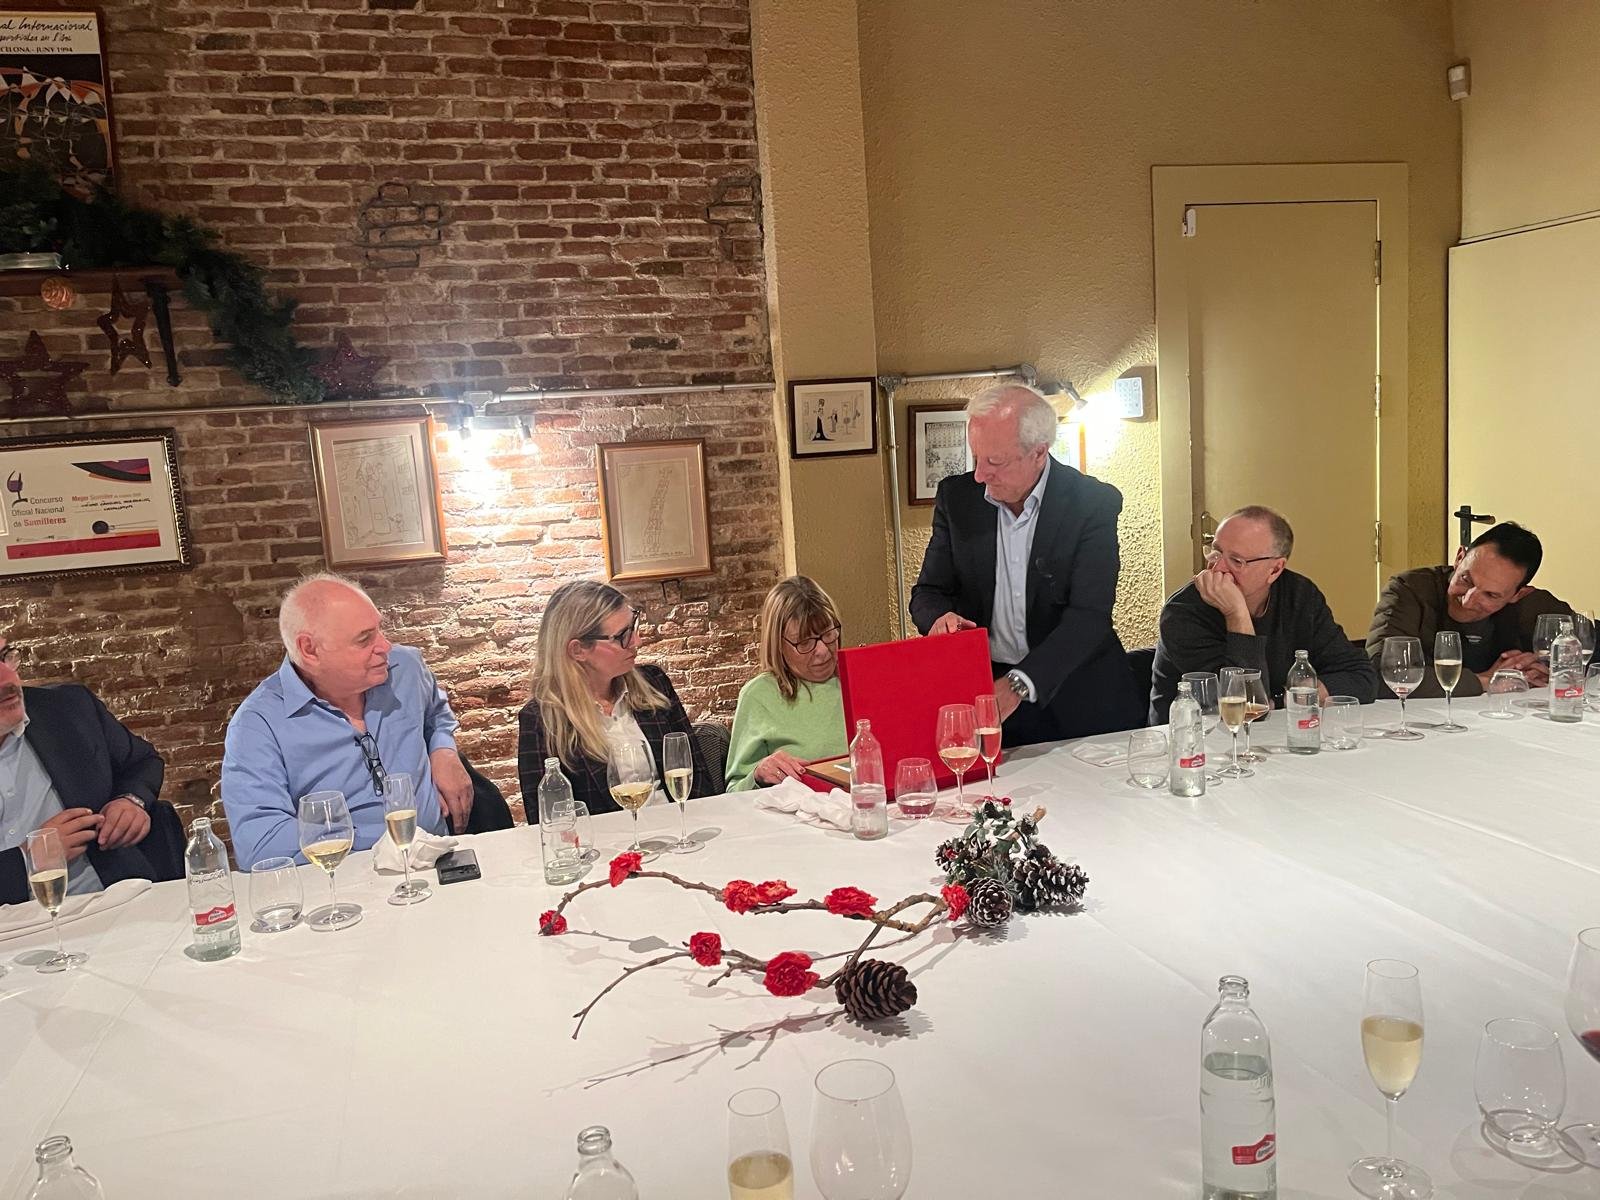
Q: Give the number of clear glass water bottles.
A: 9